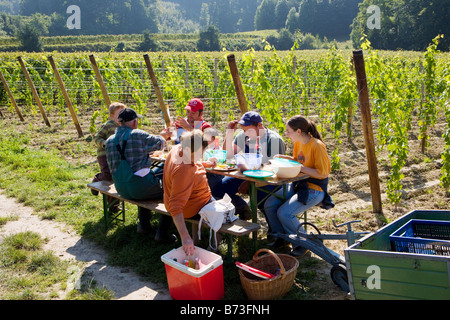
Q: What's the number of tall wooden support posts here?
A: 7